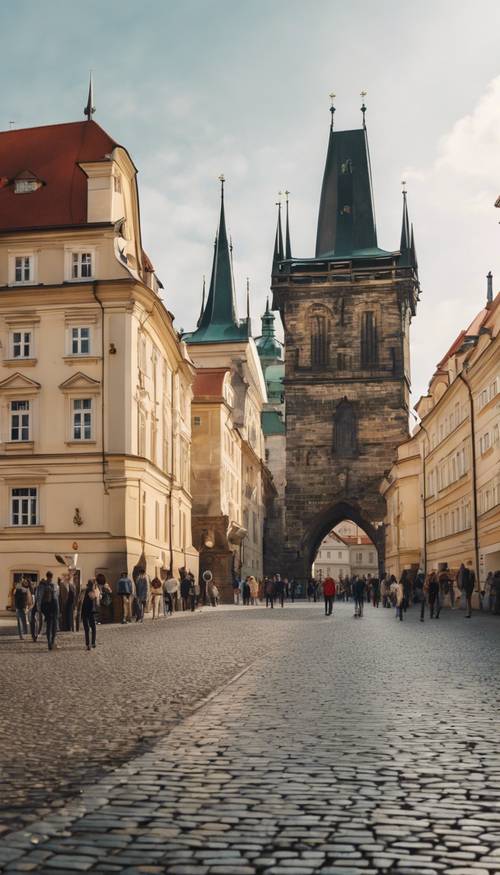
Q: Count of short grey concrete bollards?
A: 0